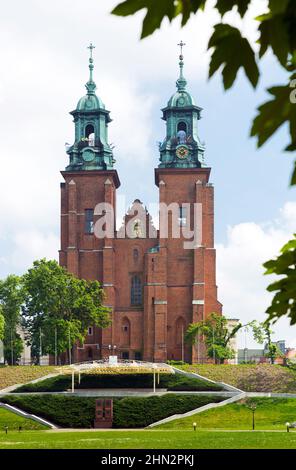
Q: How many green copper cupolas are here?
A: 2